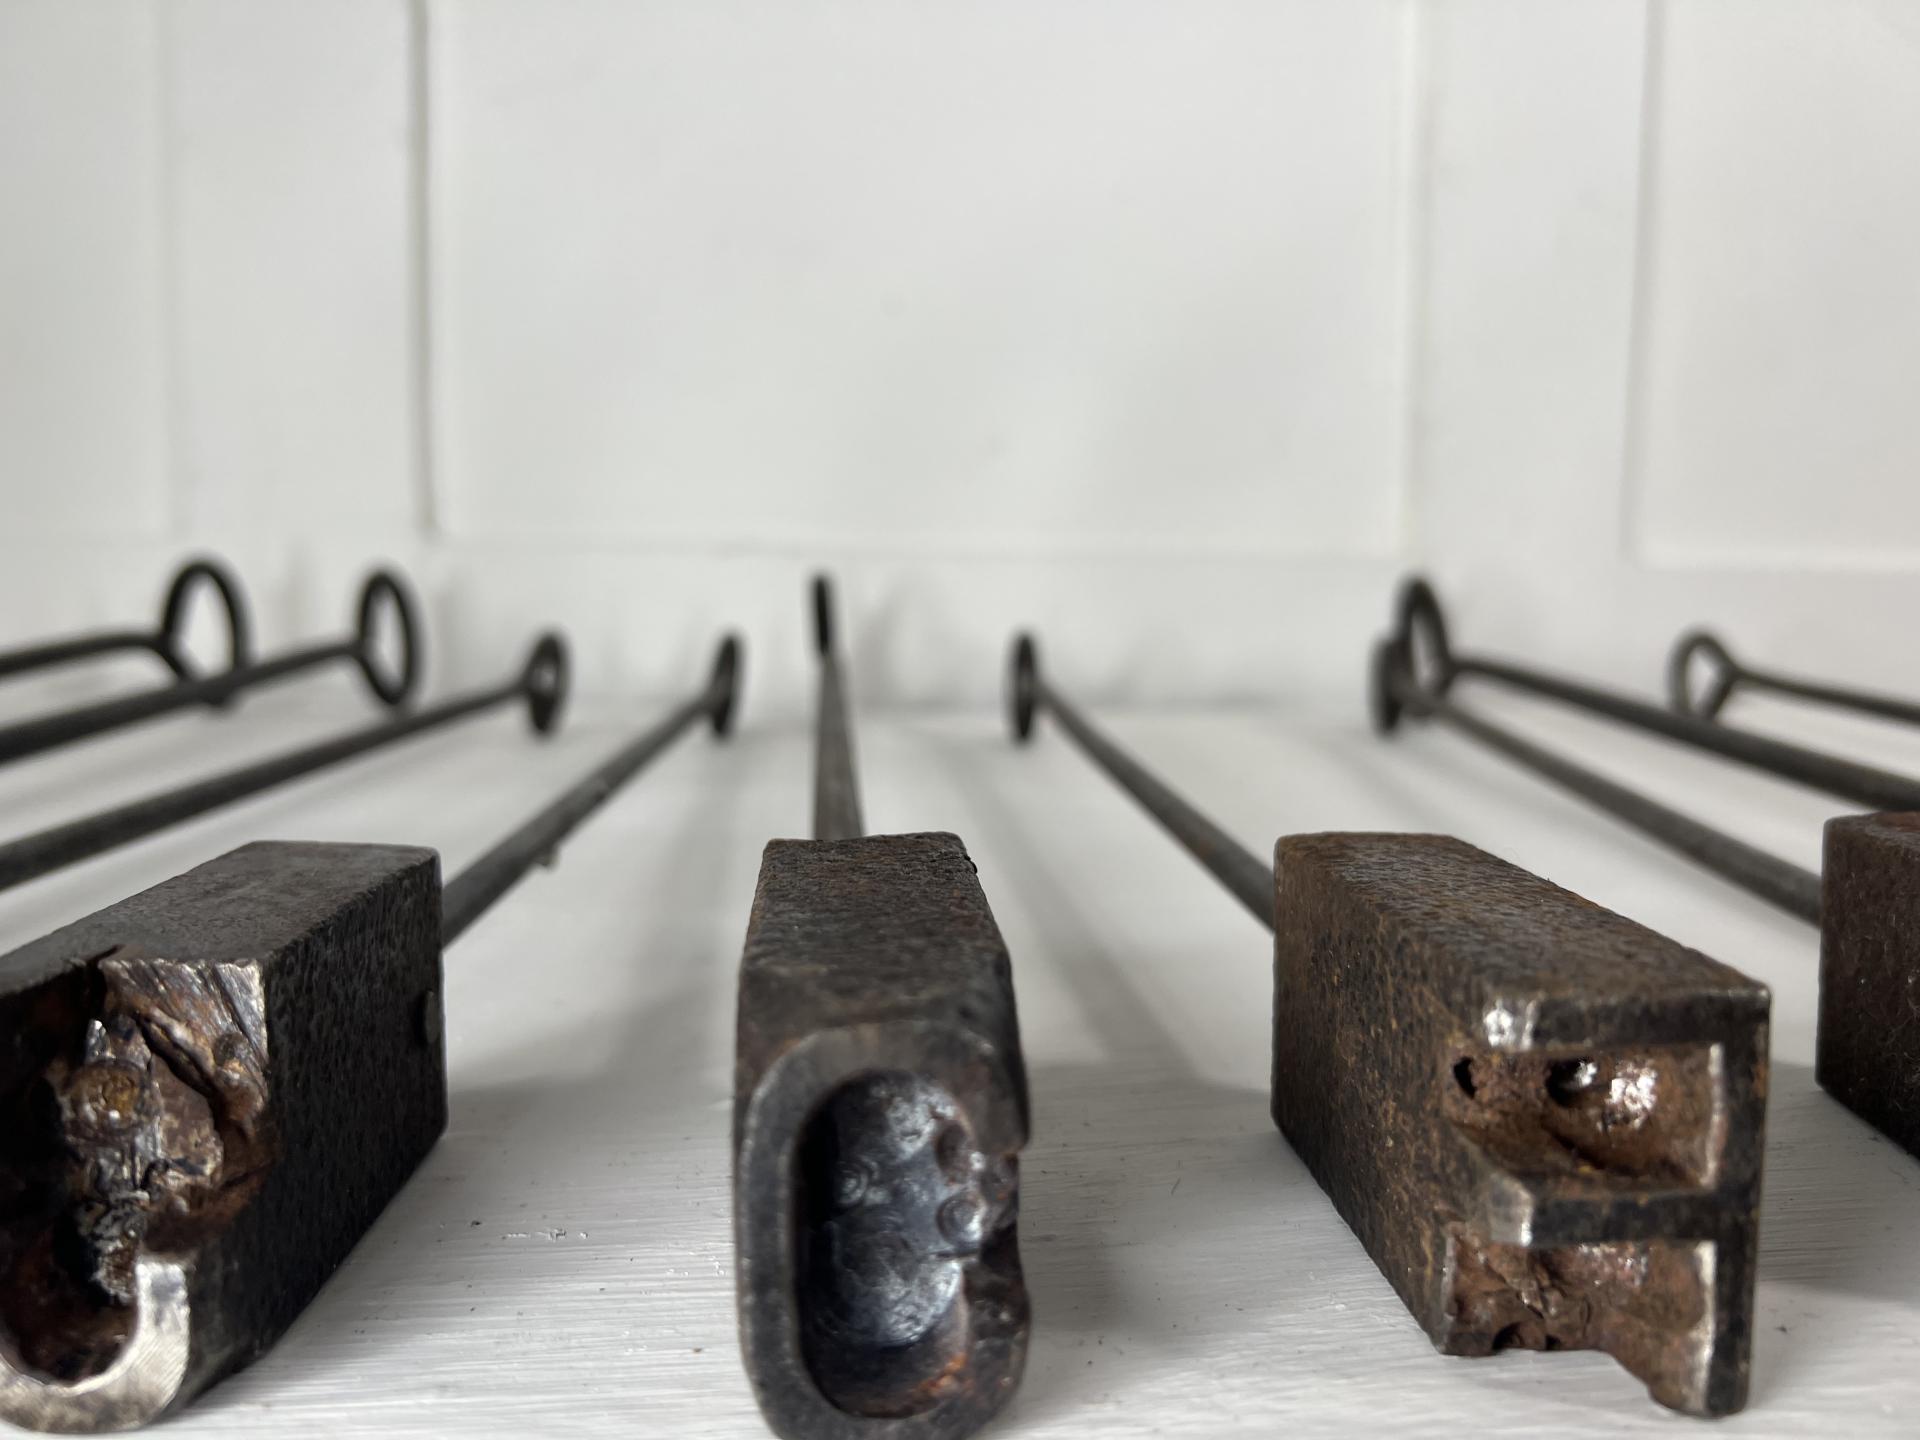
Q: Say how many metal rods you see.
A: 9